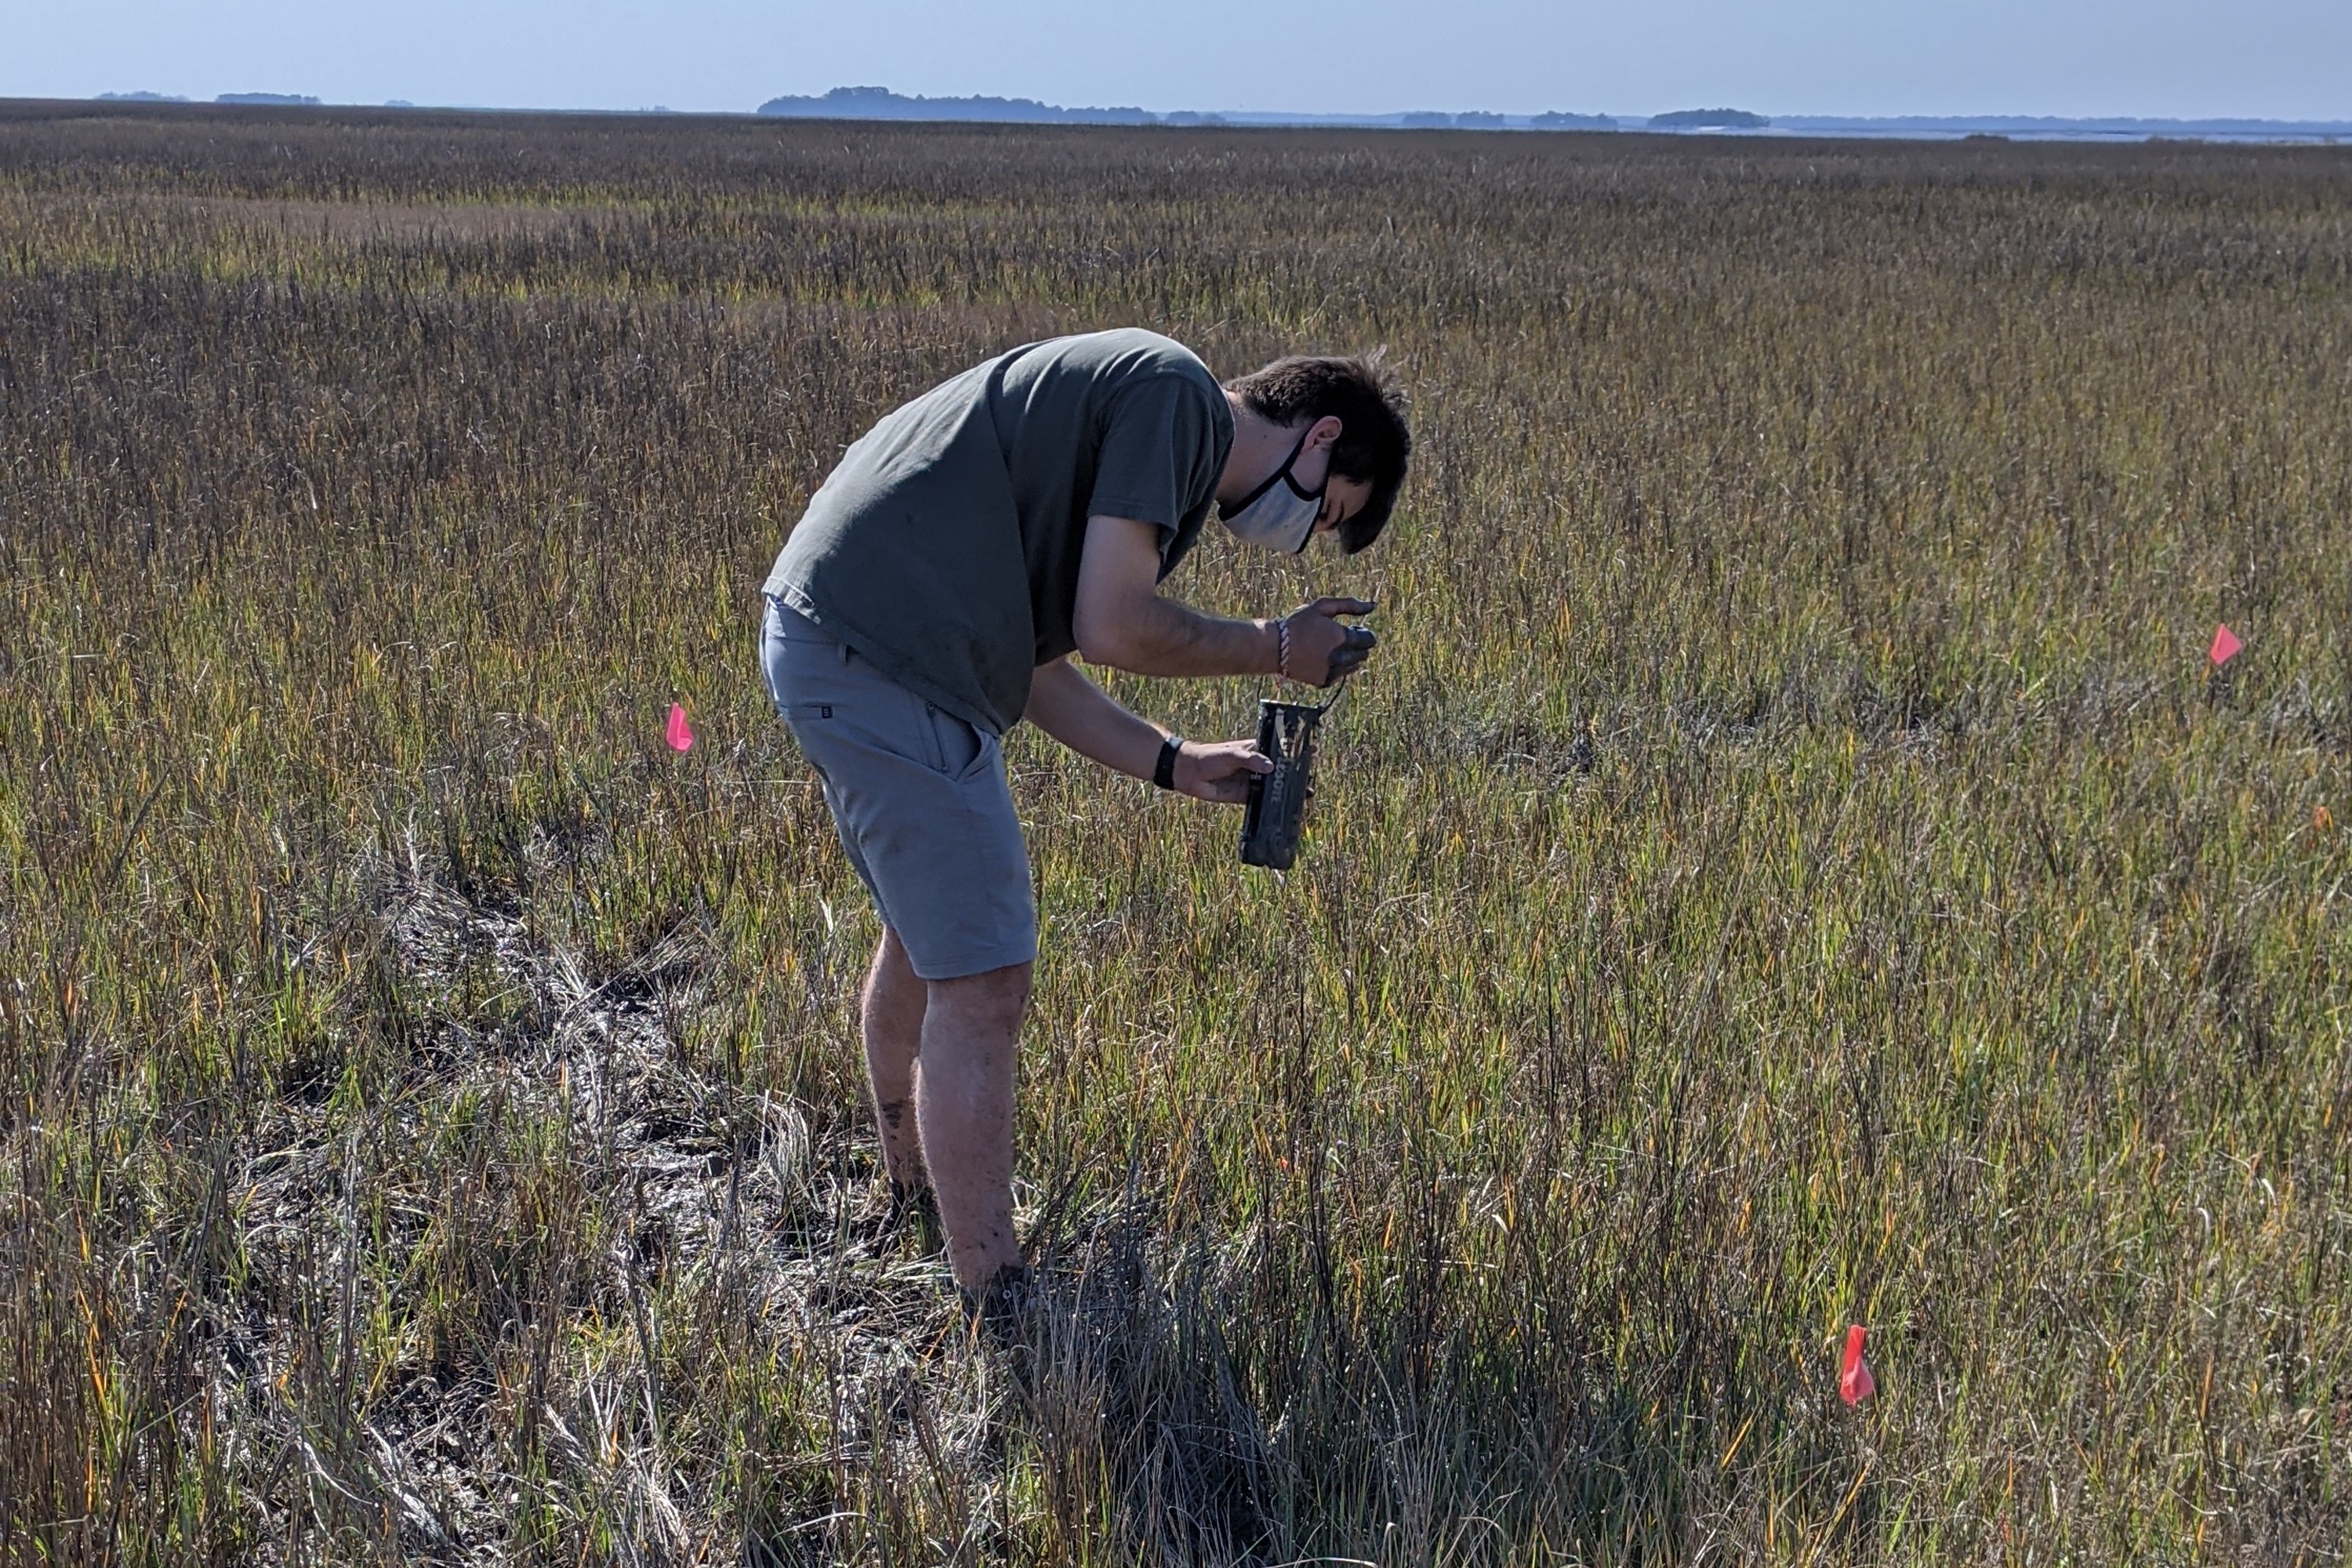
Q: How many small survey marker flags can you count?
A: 3